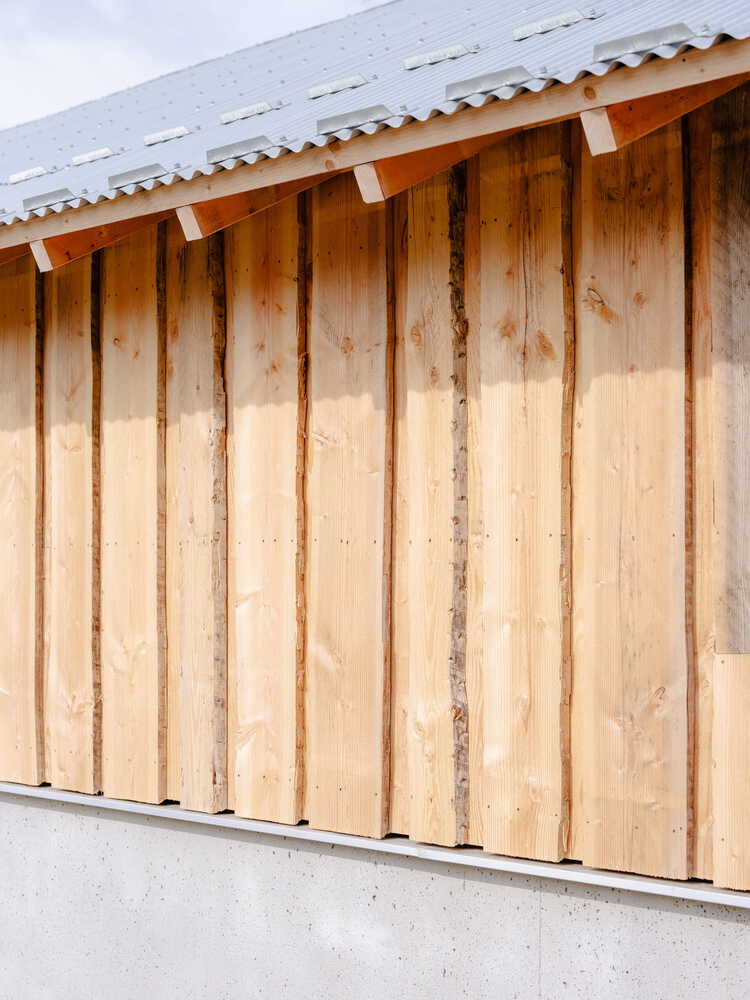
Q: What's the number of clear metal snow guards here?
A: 13